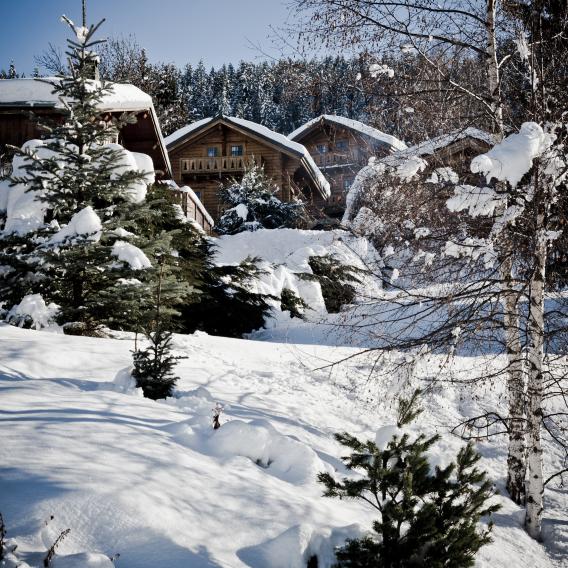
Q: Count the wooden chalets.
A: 4